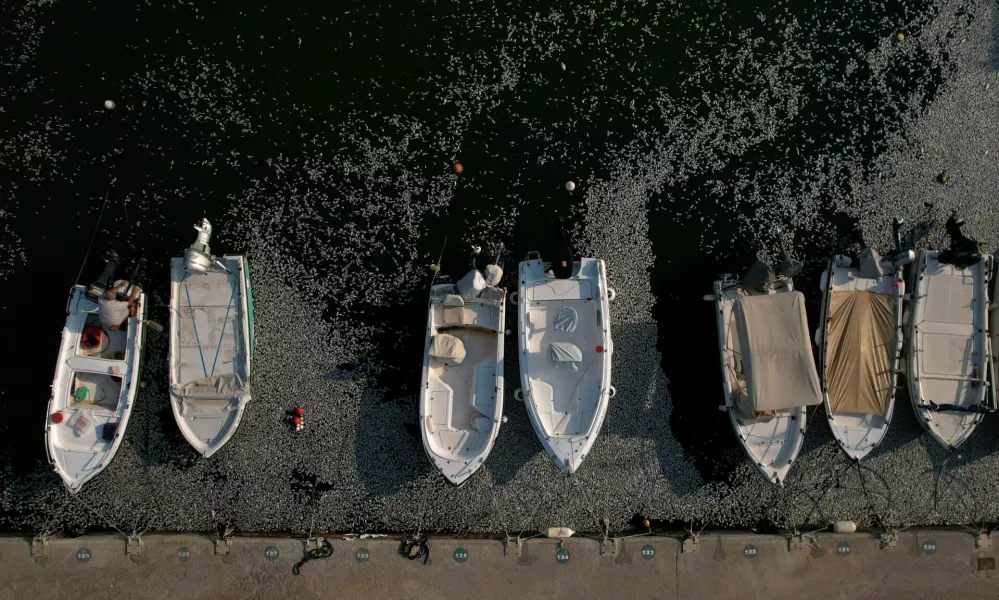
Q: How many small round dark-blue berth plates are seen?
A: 10